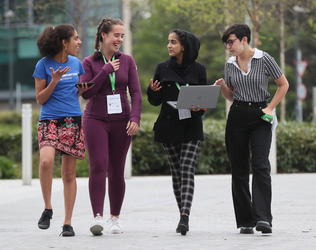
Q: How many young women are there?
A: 4